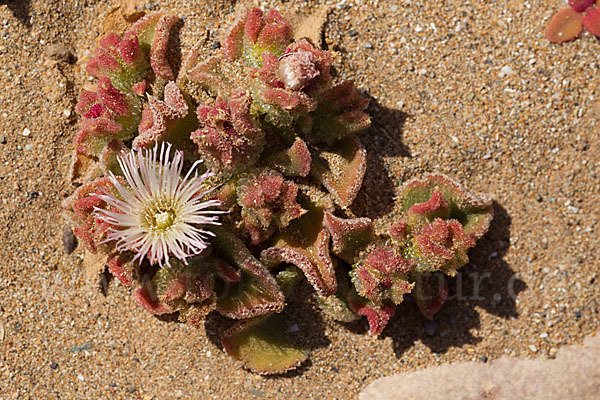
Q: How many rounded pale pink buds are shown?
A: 1